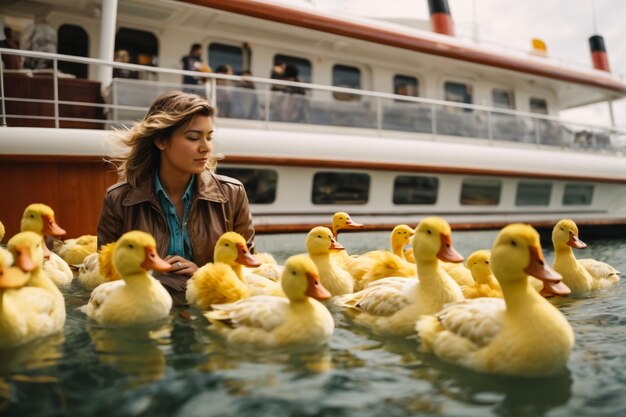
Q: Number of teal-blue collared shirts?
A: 1